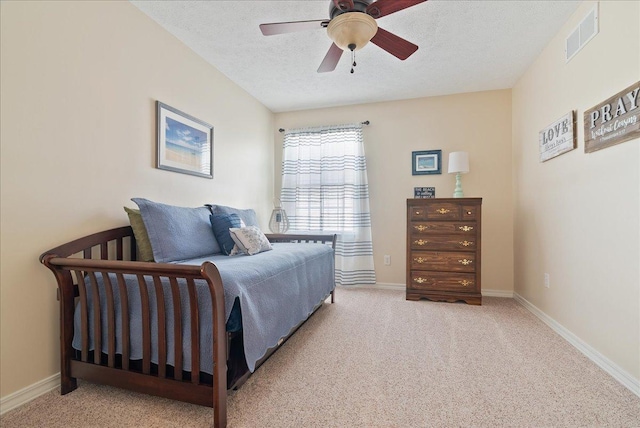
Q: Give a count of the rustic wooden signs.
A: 2